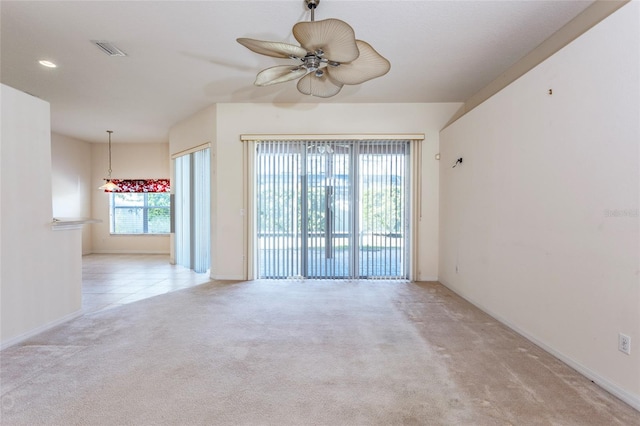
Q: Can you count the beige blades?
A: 5